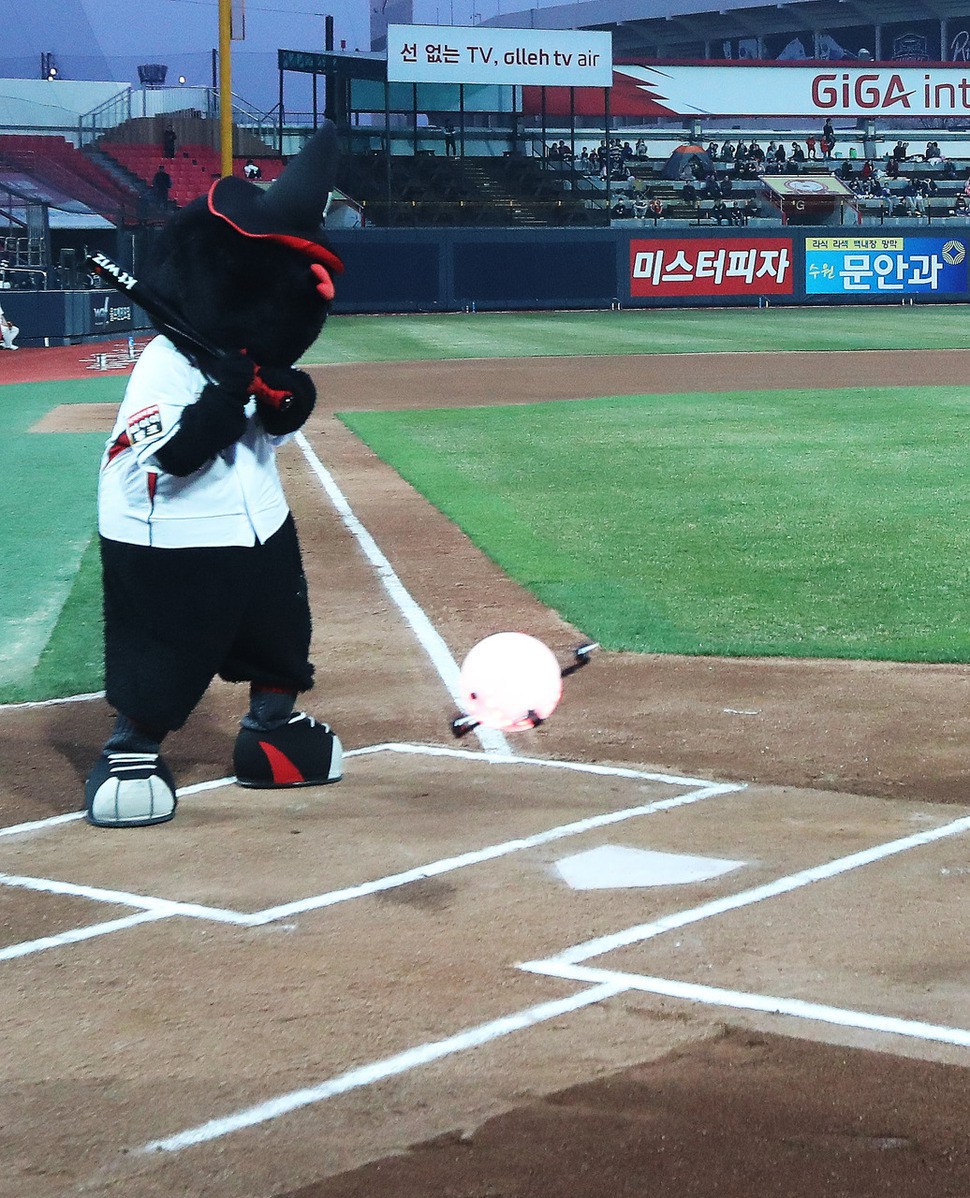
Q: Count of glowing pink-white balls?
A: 1